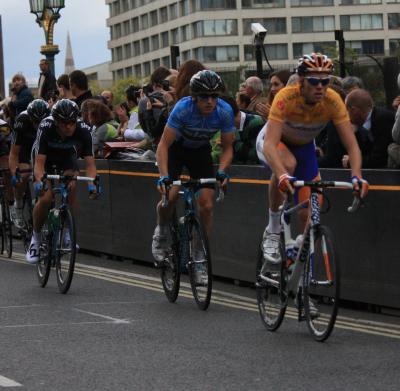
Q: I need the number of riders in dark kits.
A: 2